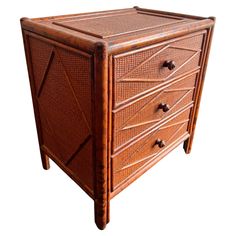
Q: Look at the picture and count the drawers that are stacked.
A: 3